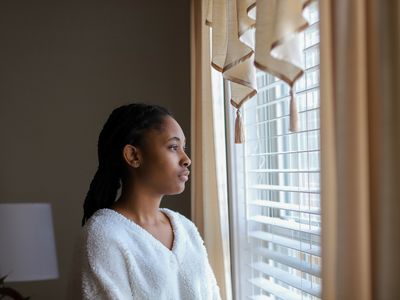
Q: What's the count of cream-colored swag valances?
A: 2